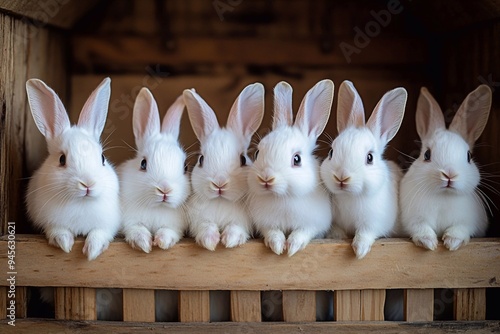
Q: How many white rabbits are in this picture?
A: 6